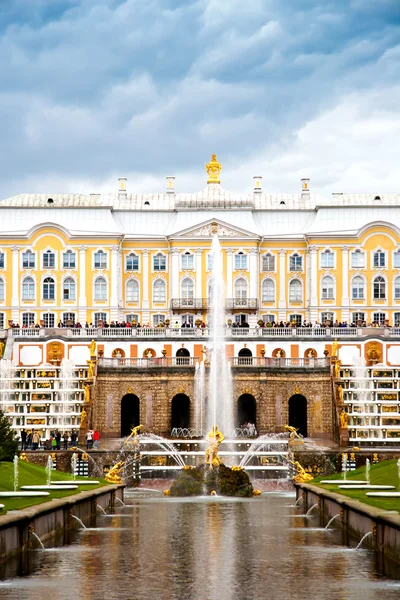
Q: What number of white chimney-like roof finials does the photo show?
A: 4